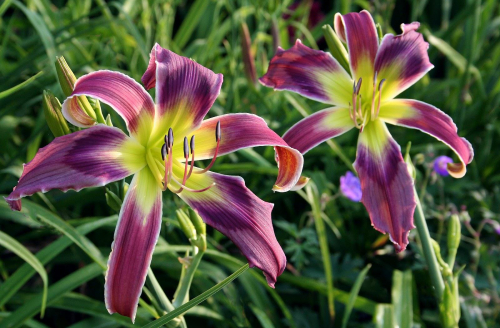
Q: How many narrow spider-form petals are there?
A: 12